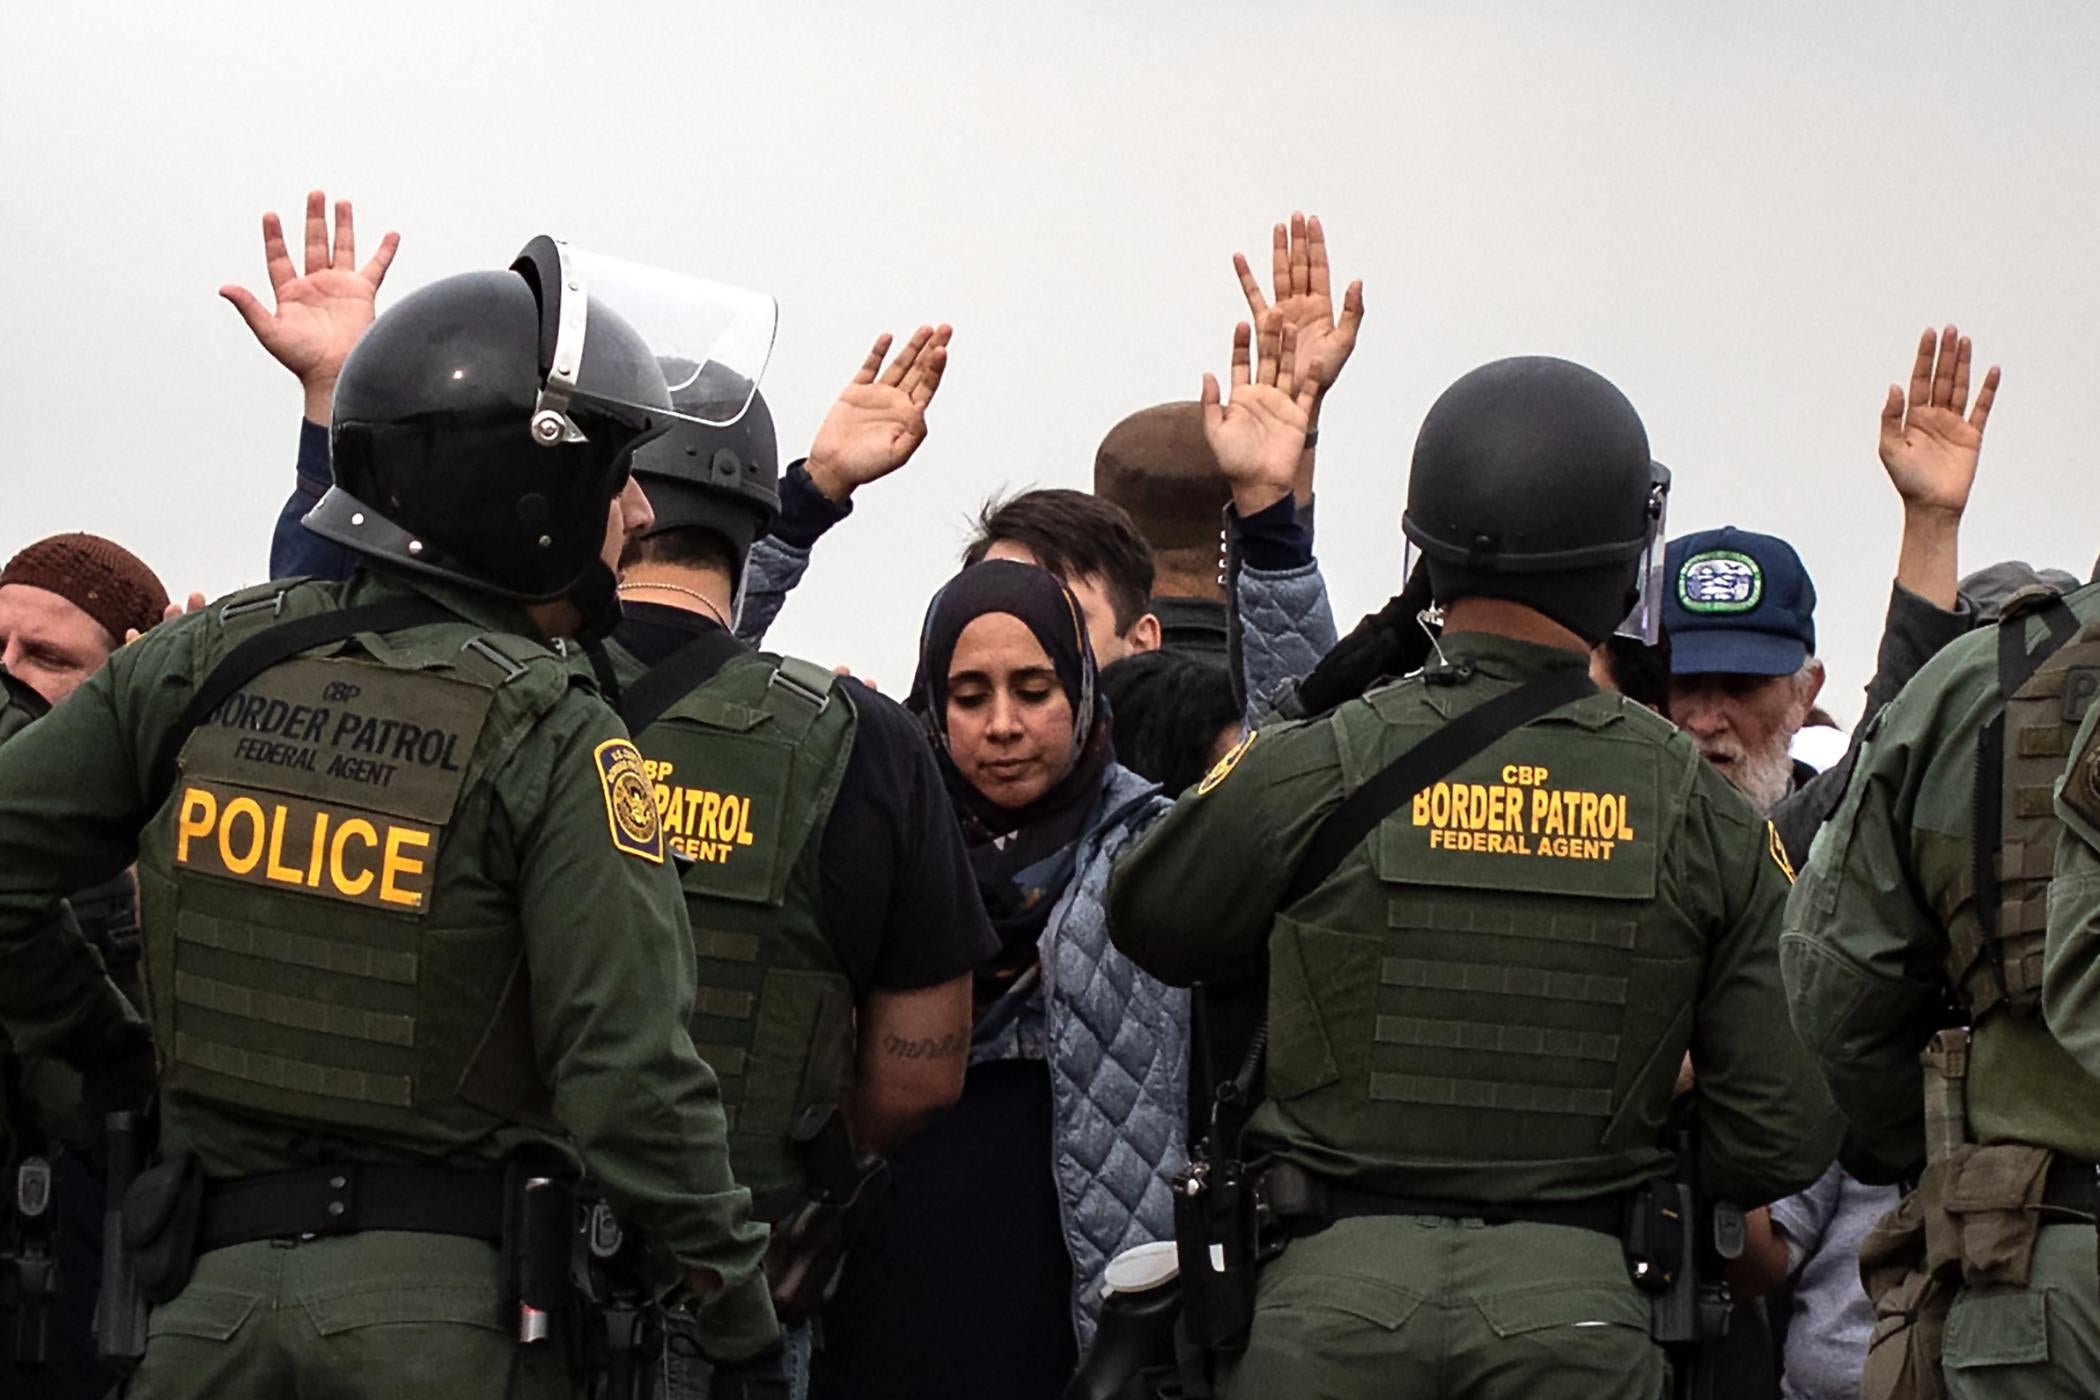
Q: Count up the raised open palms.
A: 5